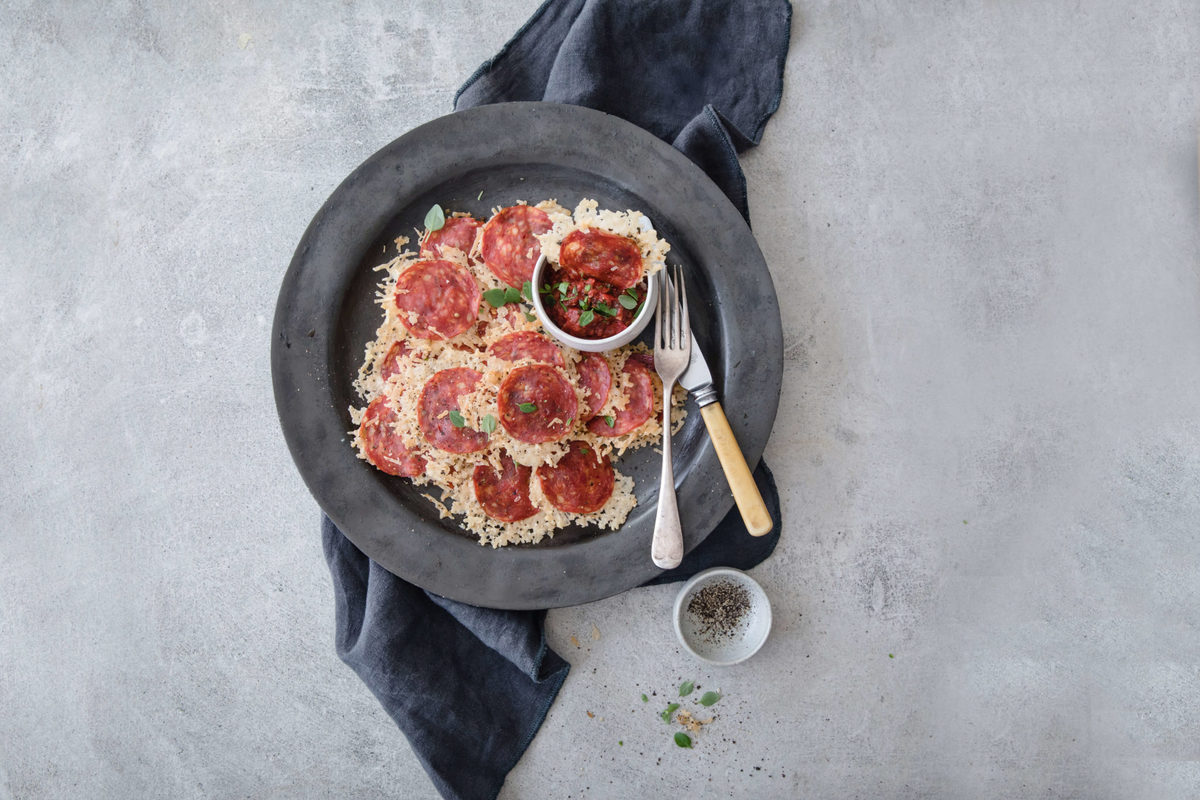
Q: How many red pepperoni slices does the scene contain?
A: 13